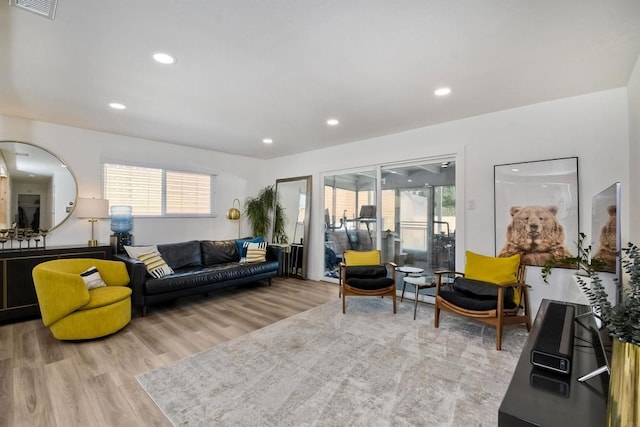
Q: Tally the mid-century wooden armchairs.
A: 2